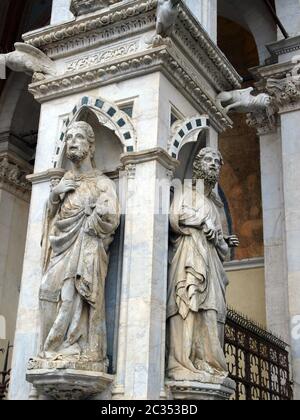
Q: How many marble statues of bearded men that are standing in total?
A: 2